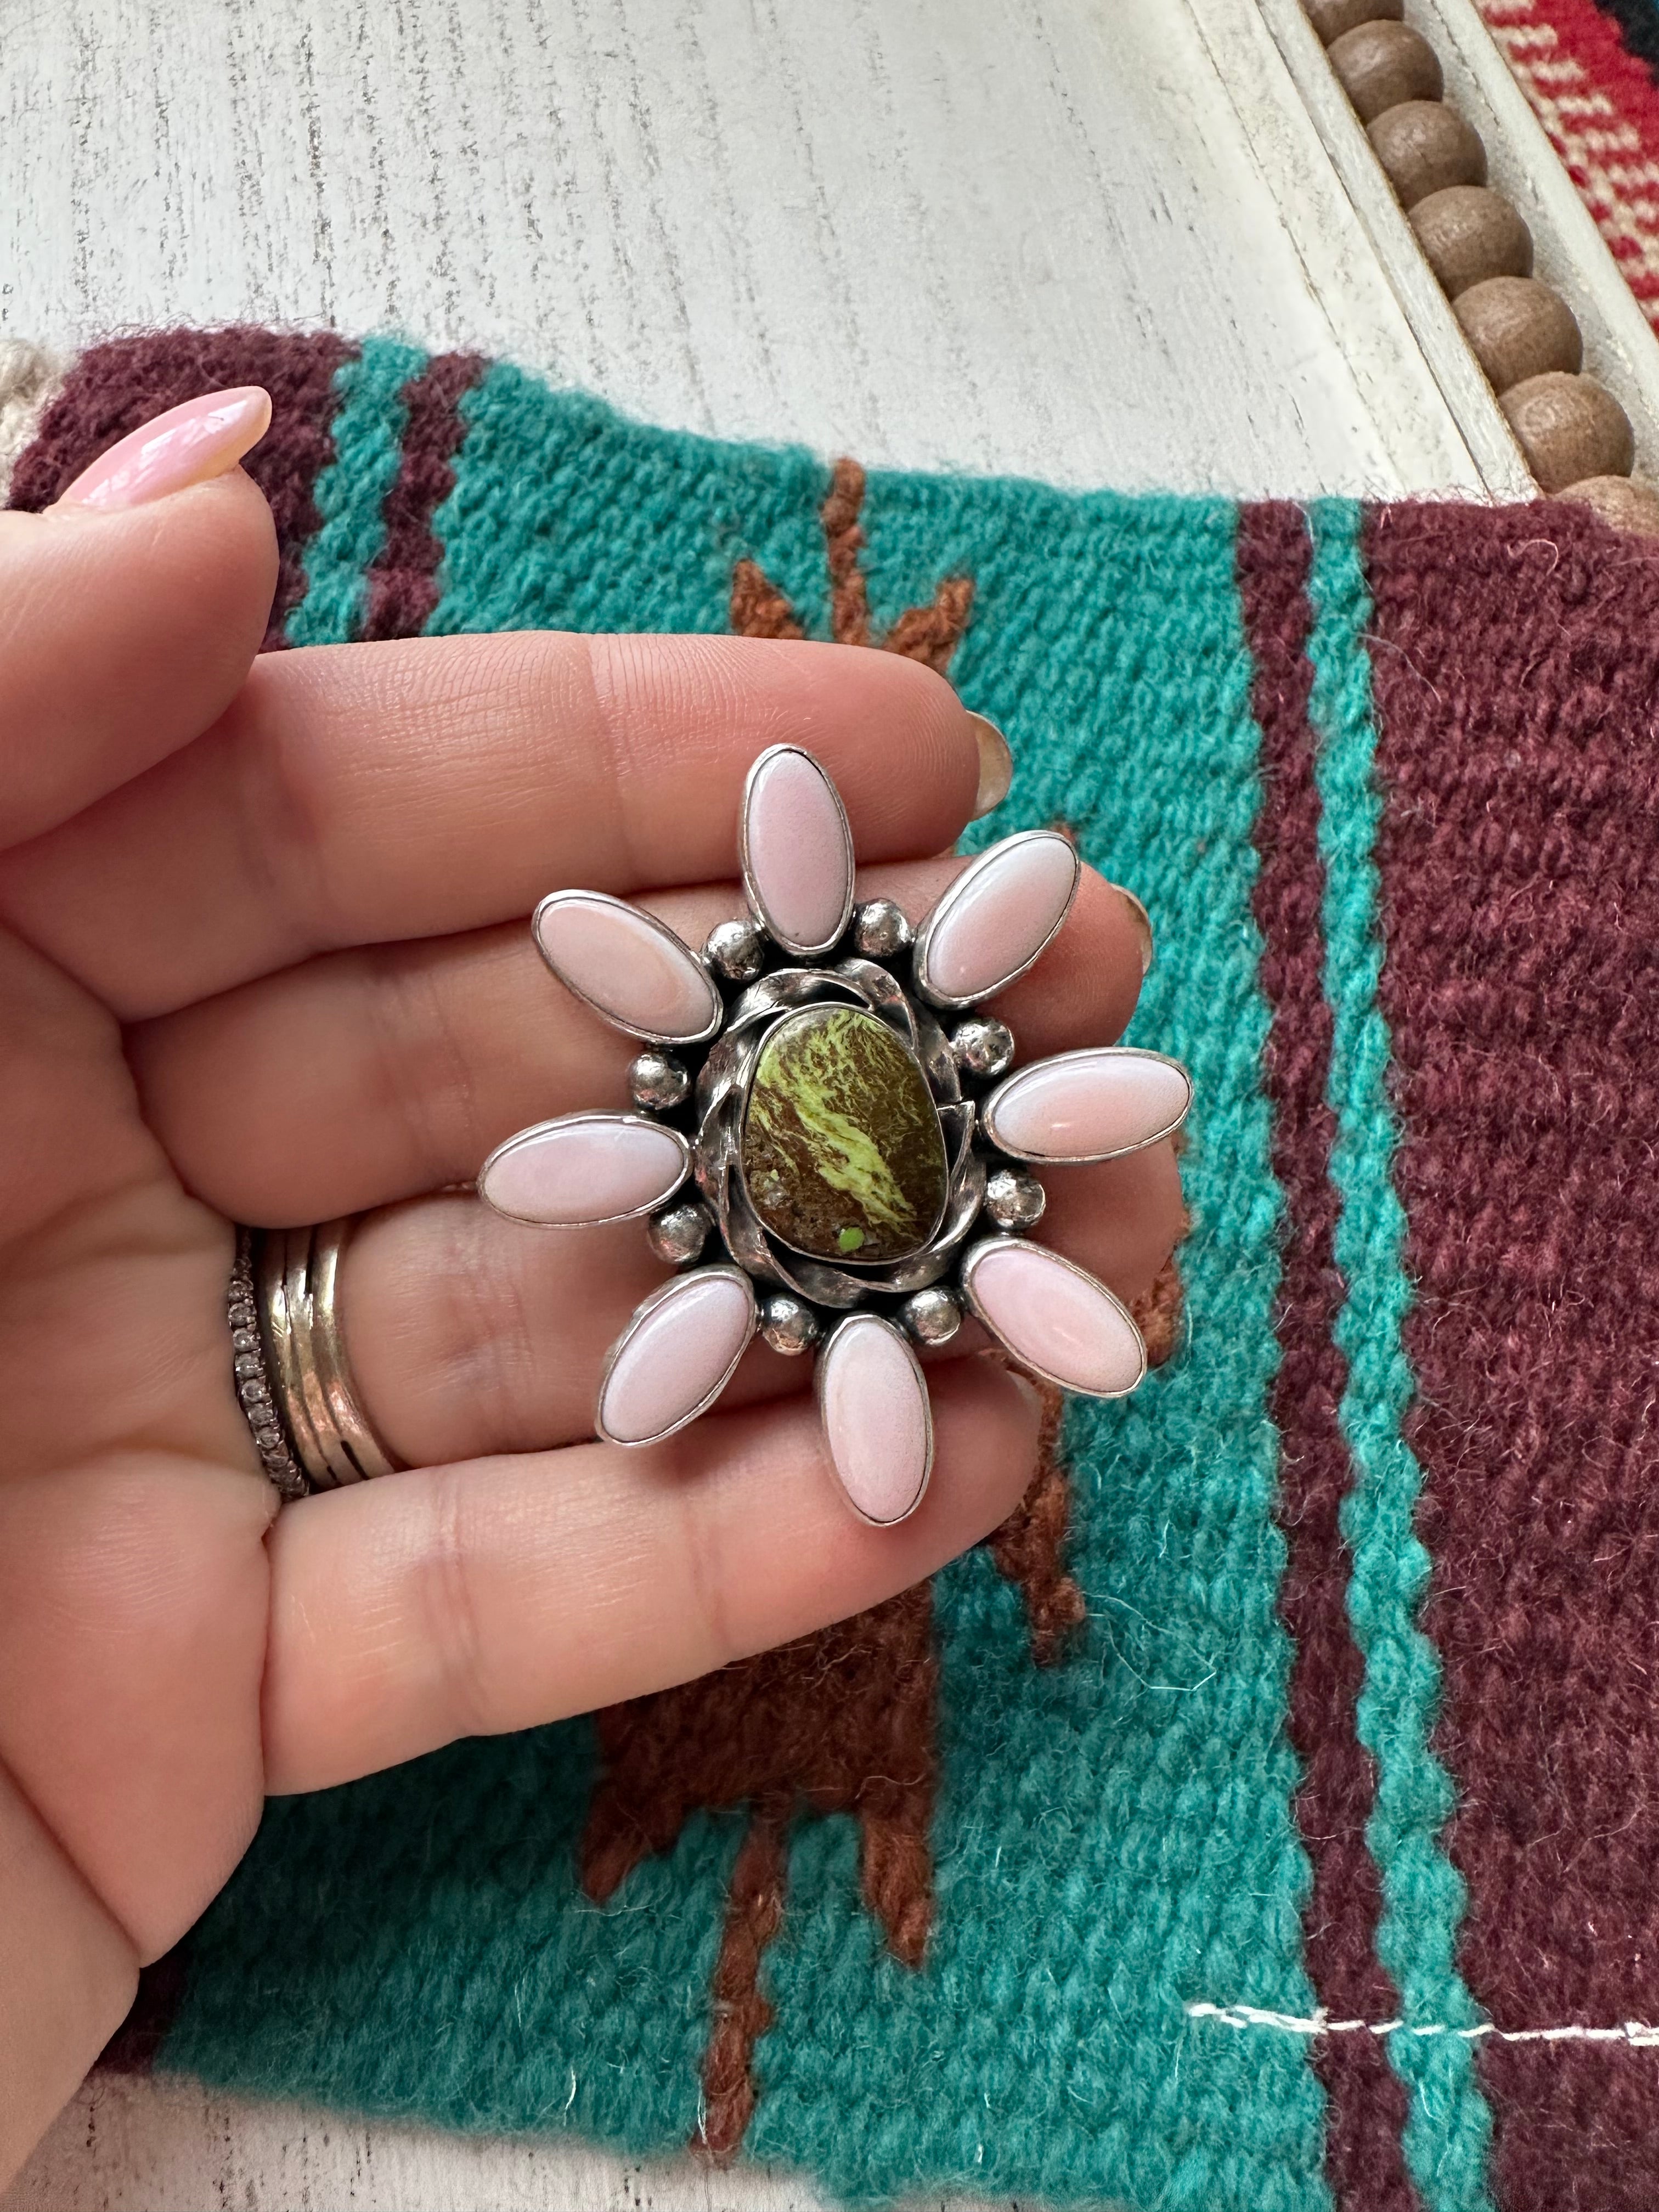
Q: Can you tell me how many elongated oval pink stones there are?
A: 8